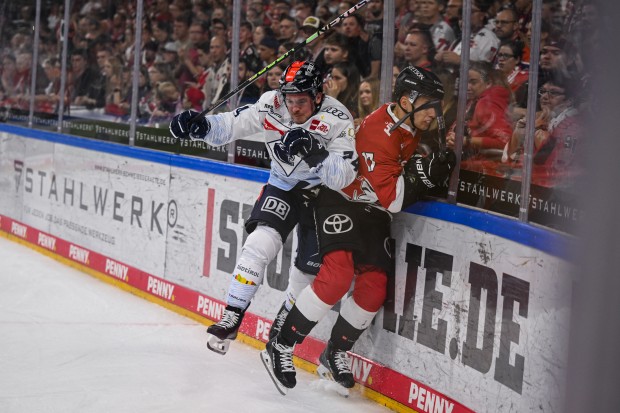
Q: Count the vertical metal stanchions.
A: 7